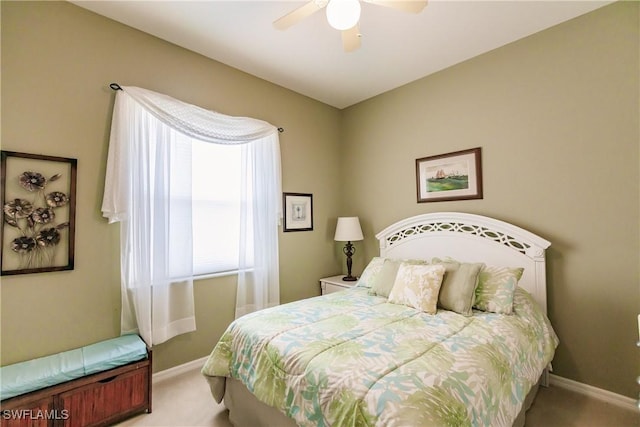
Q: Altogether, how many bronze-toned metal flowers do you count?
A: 6